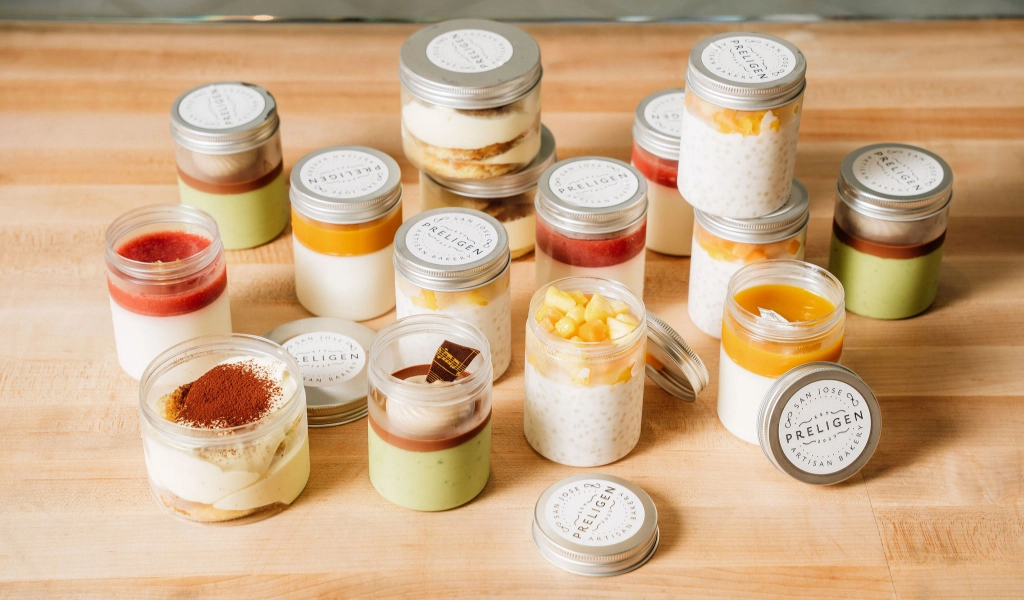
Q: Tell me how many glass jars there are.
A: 15